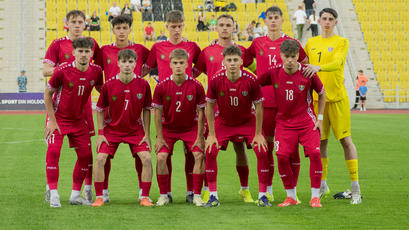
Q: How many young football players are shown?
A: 11